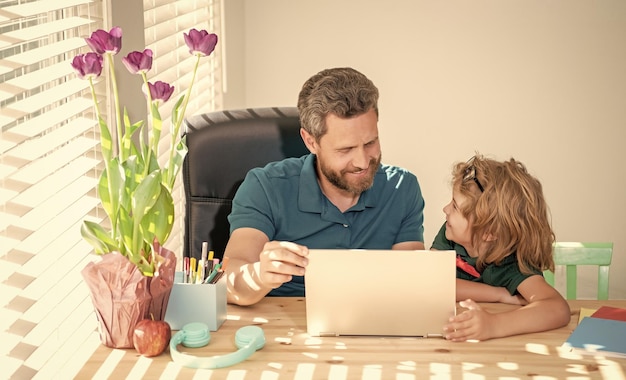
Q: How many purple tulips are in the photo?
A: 5